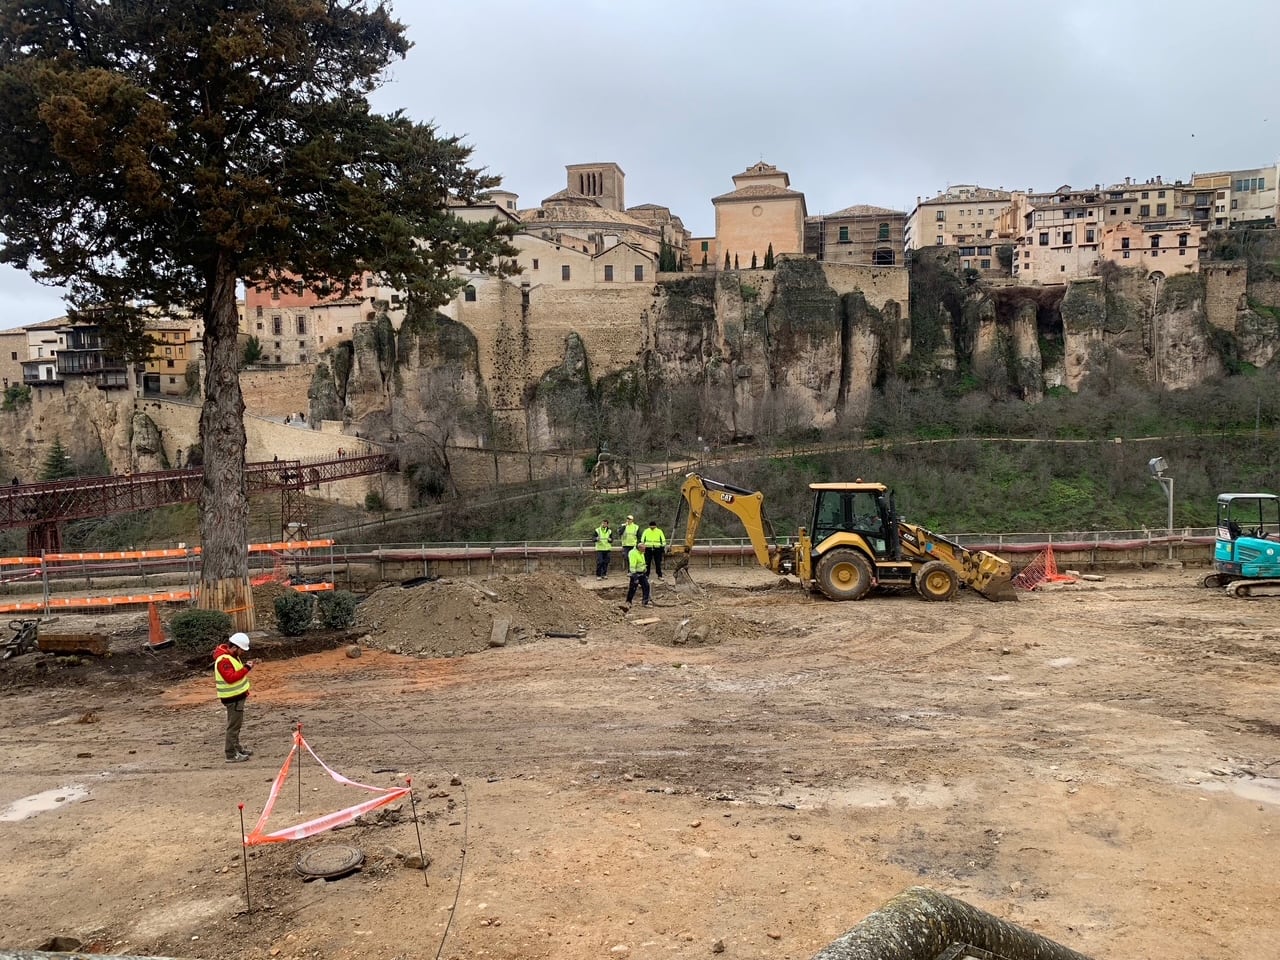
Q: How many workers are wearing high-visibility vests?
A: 5